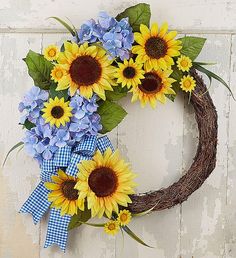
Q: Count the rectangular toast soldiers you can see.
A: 0